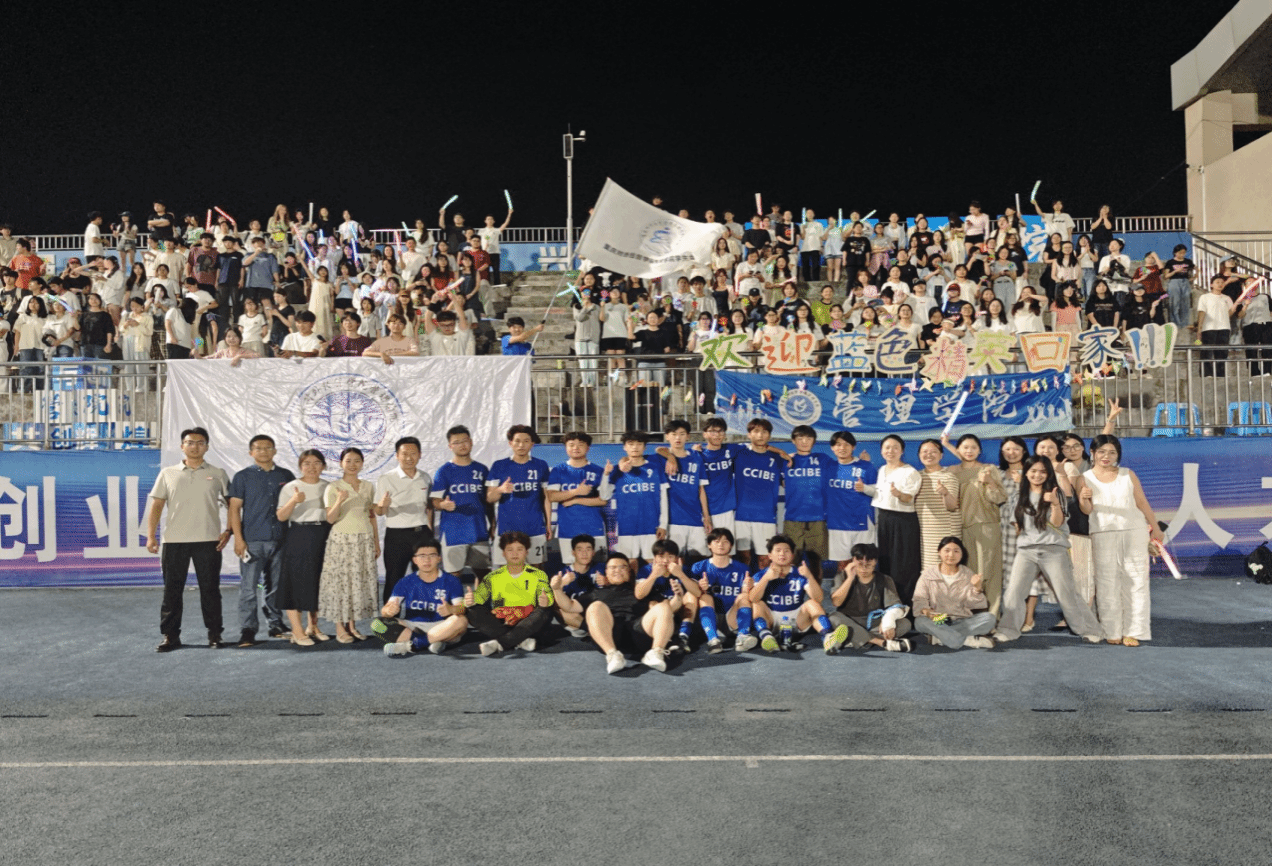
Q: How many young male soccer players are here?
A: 15